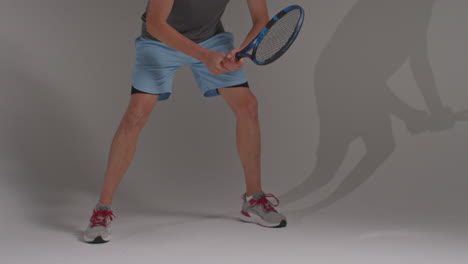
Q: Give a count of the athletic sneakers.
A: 2